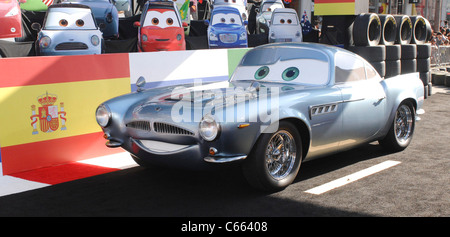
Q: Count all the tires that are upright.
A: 4